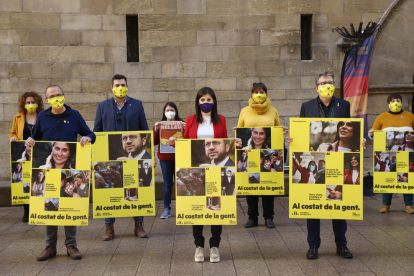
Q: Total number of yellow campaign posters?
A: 7